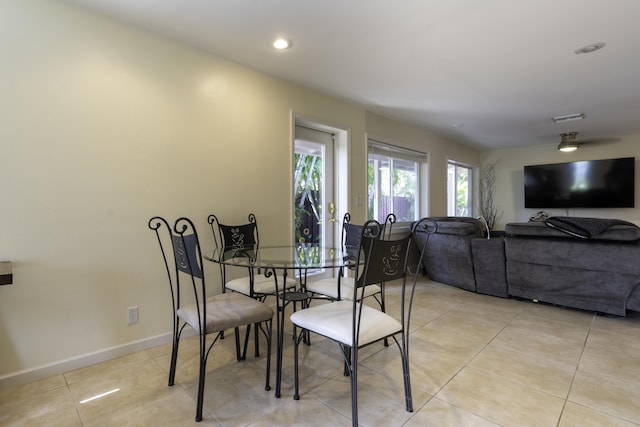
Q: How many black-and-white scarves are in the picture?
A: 0